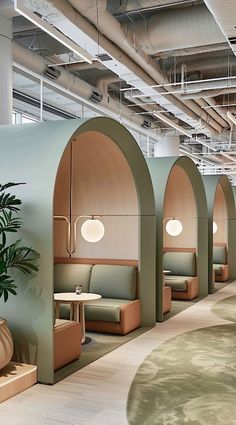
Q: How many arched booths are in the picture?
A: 3